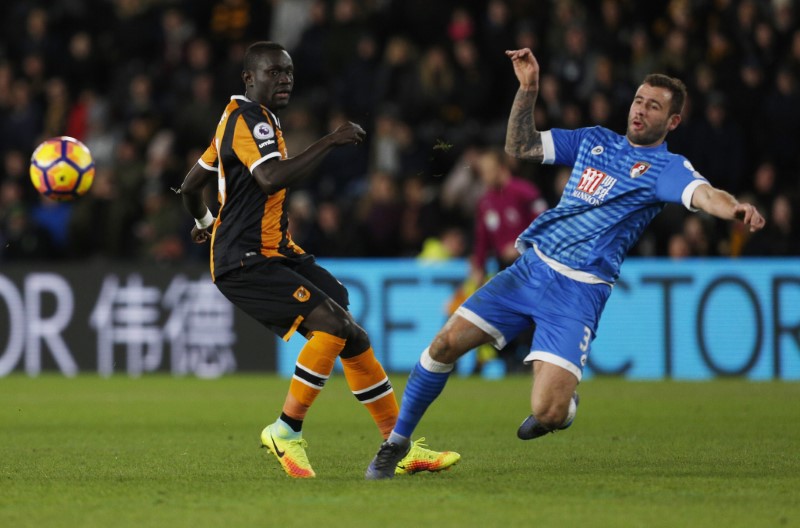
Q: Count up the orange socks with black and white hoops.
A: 2